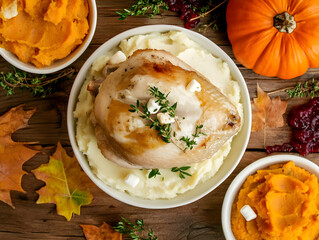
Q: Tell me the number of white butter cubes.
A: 7